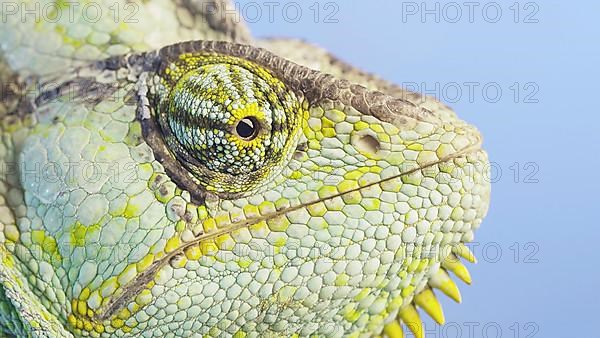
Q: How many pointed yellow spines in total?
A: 6